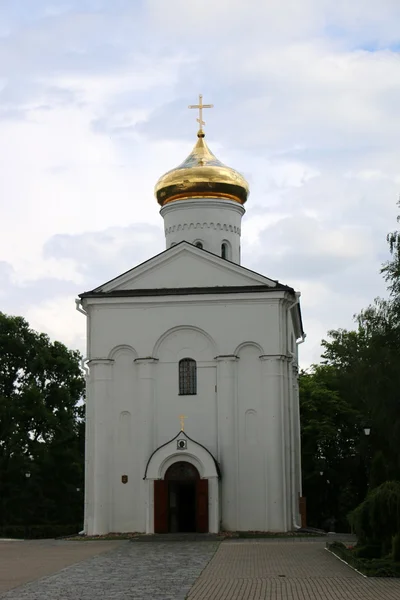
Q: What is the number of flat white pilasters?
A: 4